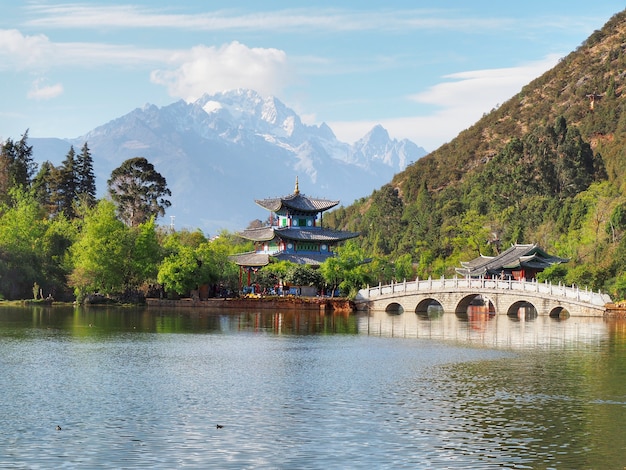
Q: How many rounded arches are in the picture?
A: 5